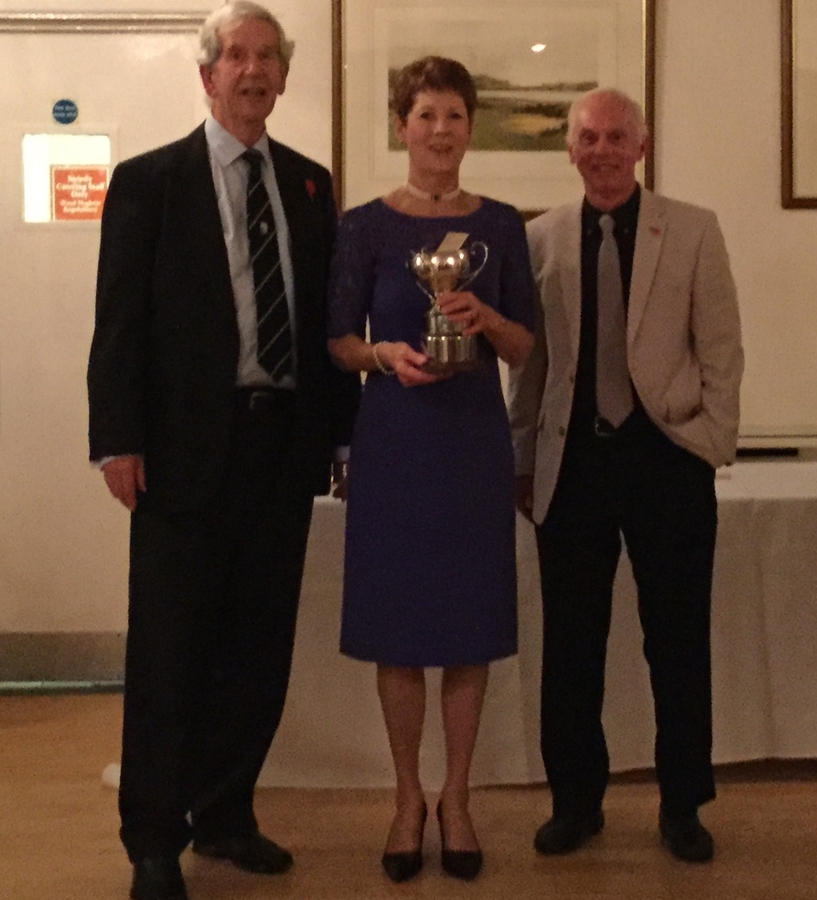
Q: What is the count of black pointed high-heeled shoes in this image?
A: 2